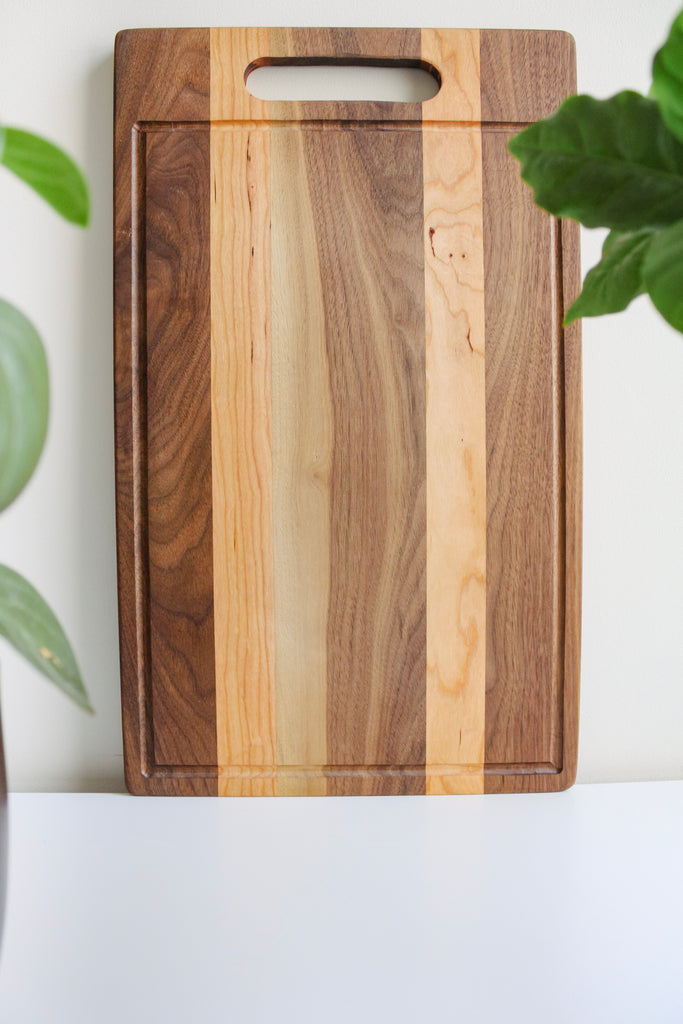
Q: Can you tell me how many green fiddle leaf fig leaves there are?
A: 4